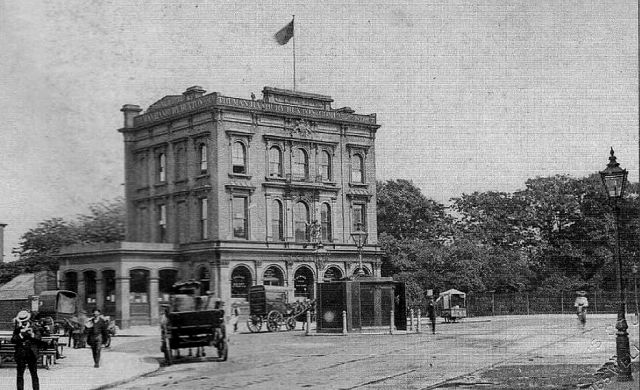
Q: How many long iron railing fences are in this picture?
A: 1